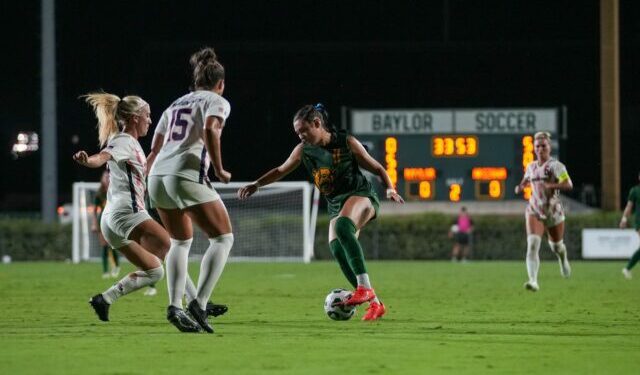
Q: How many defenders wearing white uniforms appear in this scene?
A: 3